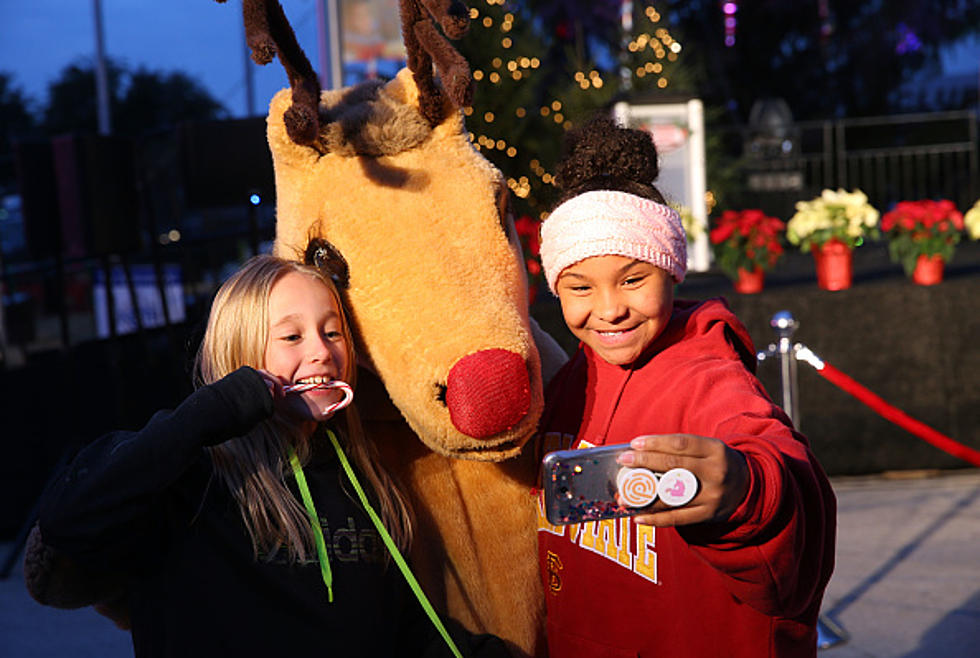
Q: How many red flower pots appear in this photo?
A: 3